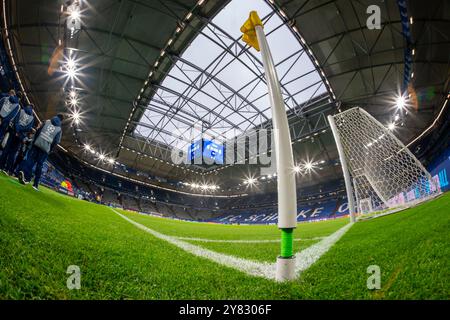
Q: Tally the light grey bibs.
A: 3